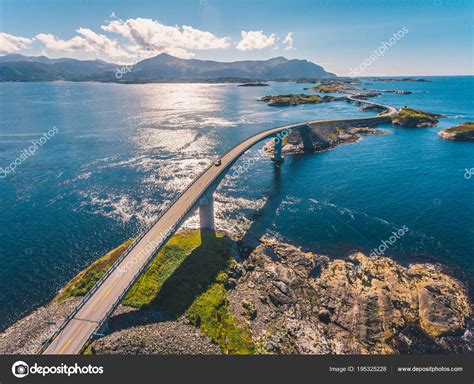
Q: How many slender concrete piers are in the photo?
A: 2